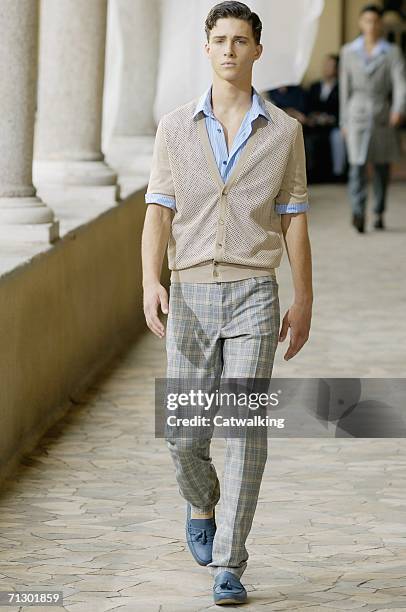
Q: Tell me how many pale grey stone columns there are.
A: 3